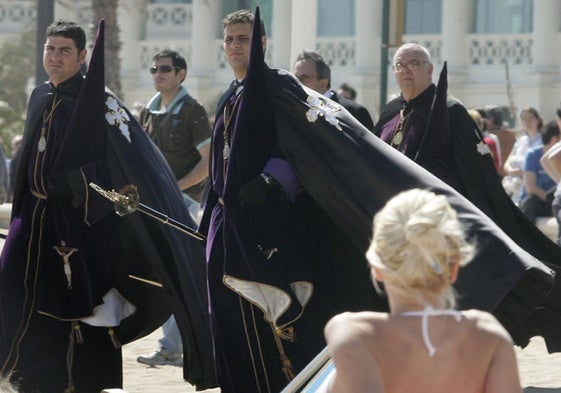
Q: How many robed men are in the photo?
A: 3